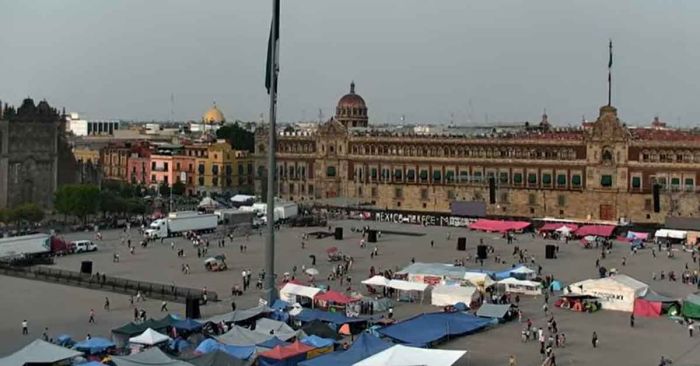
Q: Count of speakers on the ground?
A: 7